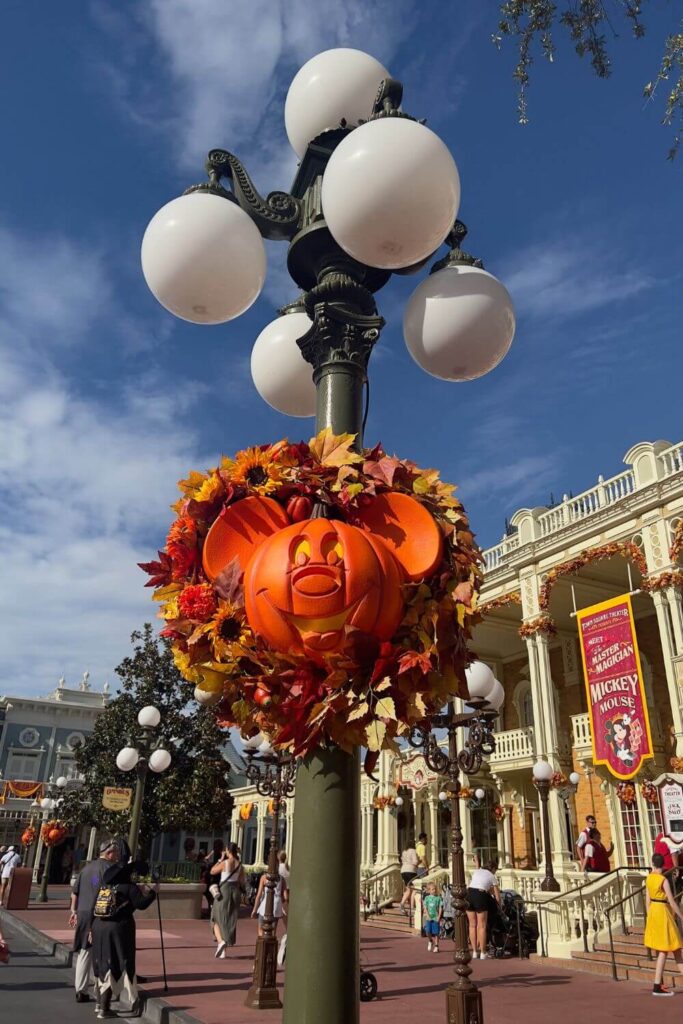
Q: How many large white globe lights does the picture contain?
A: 5